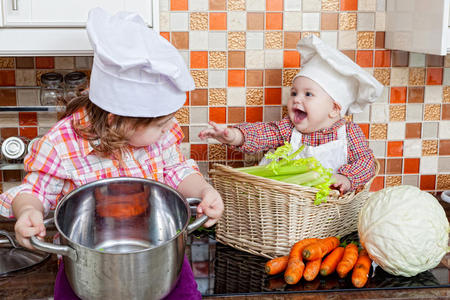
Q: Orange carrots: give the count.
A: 7